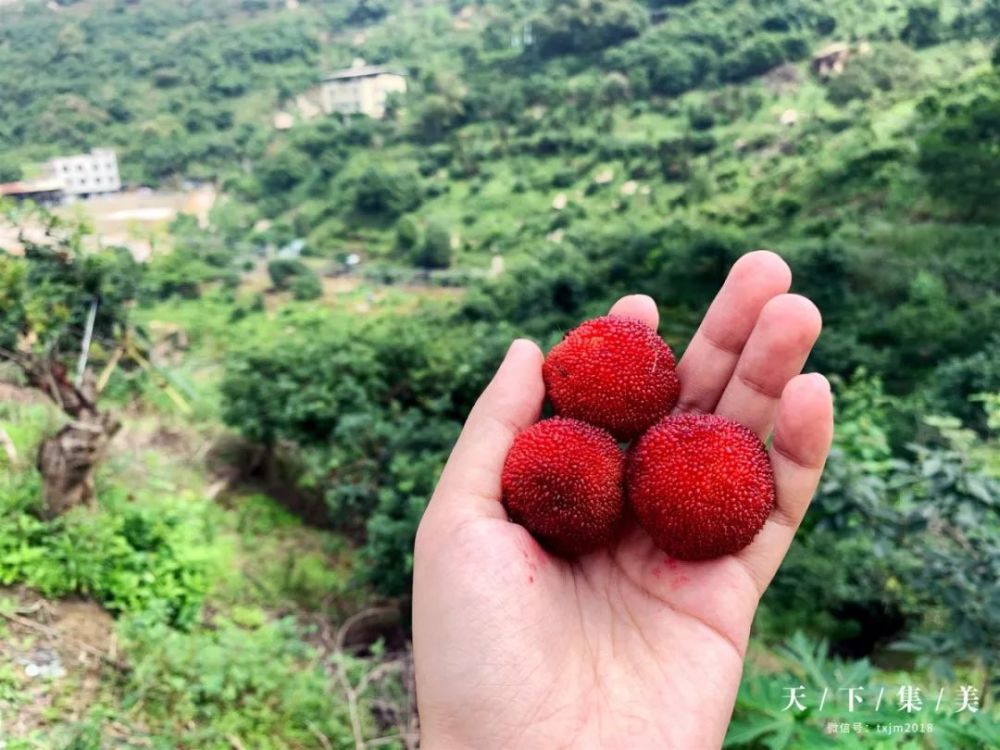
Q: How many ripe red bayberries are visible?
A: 3